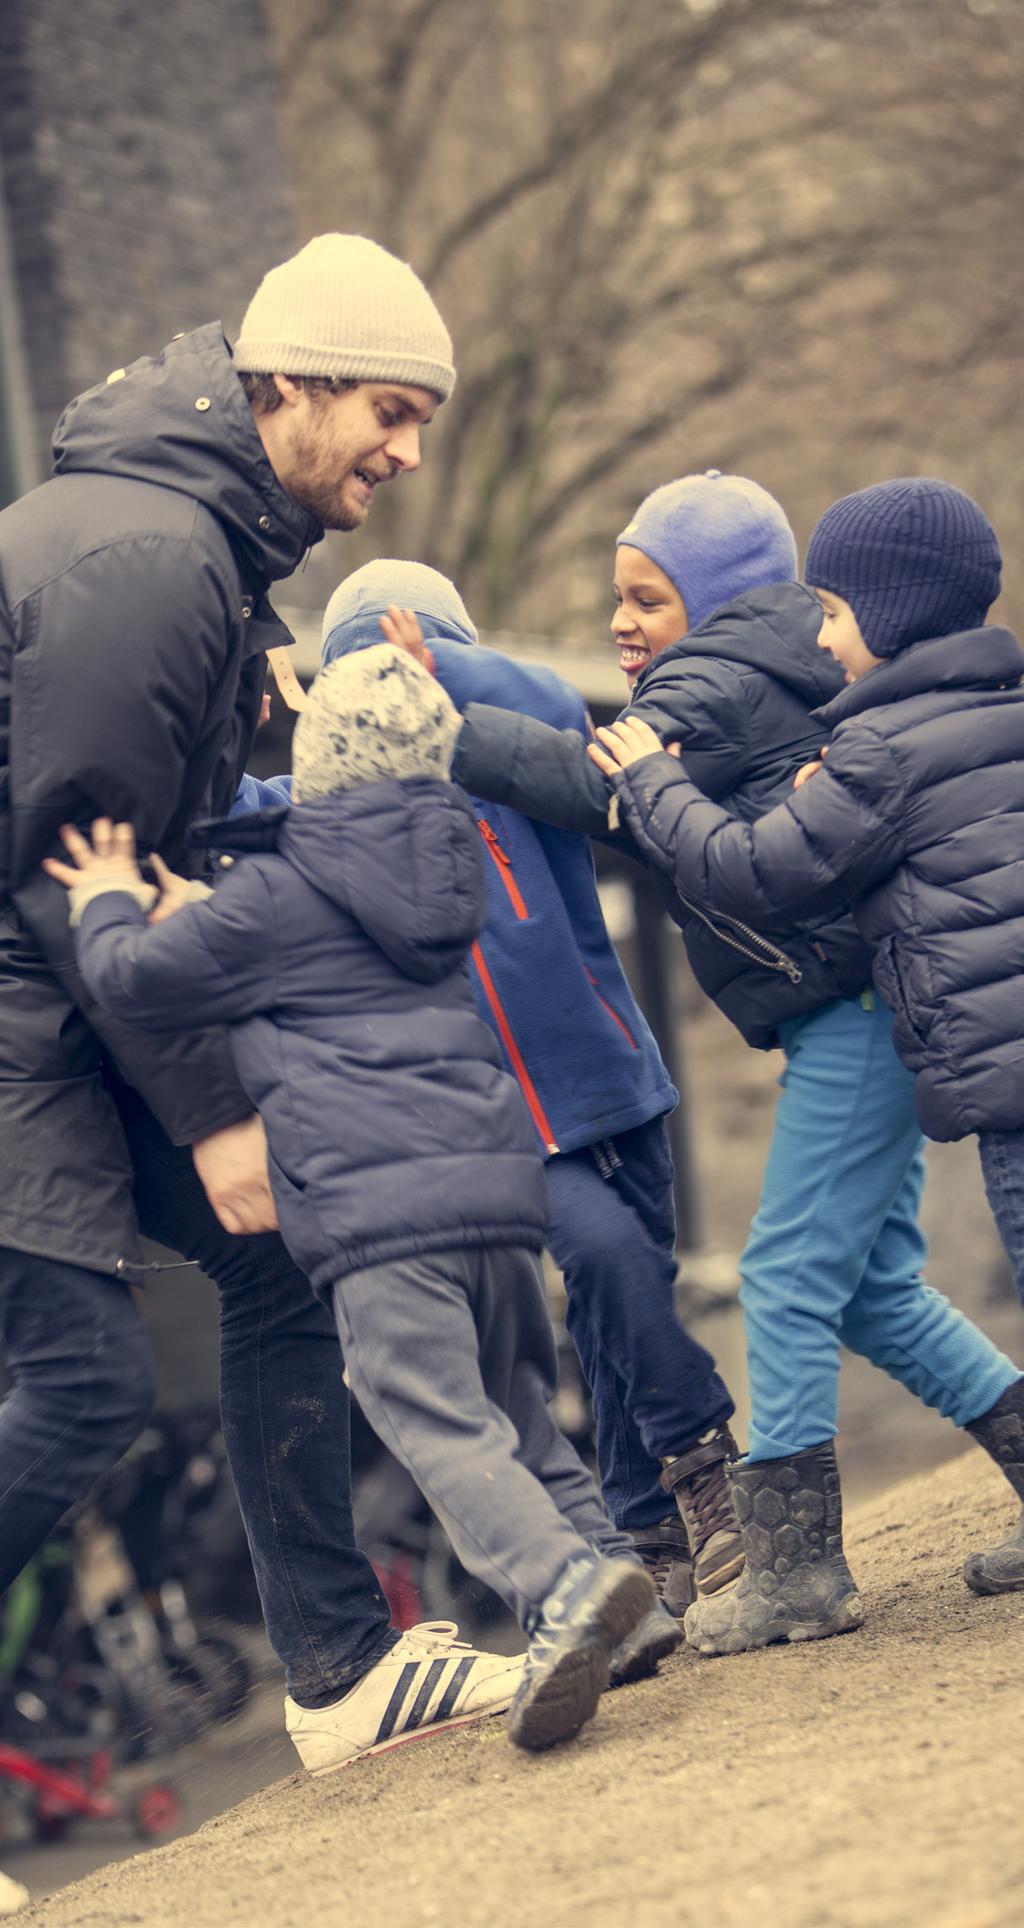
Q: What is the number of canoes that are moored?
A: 0